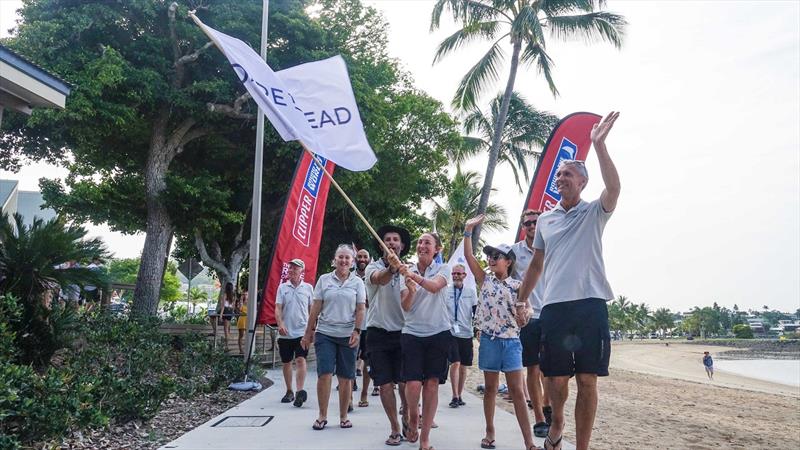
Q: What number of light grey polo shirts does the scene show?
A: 8